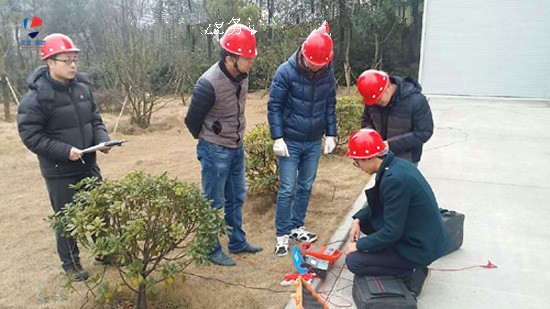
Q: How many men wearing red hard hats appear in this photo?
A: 5